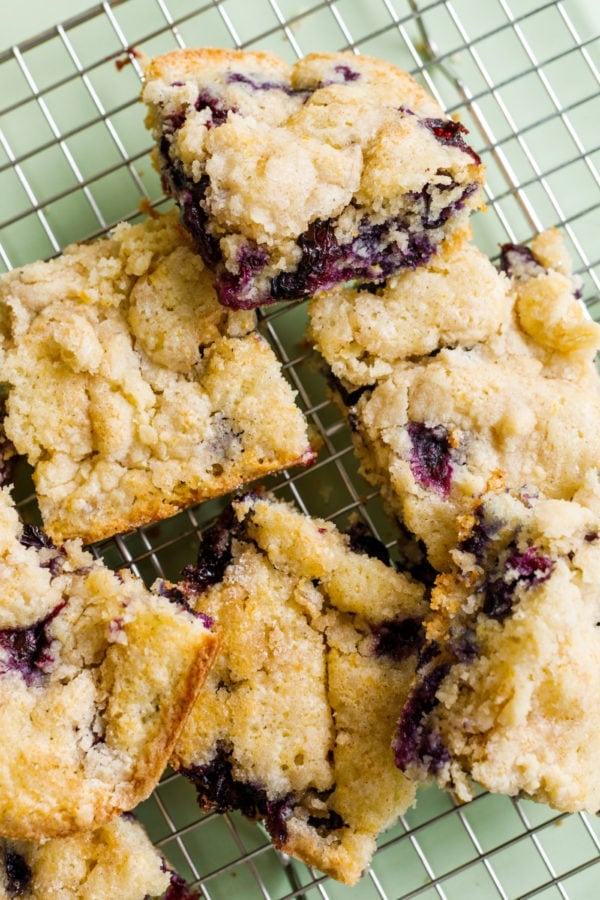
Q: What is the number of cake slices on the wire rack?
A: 7